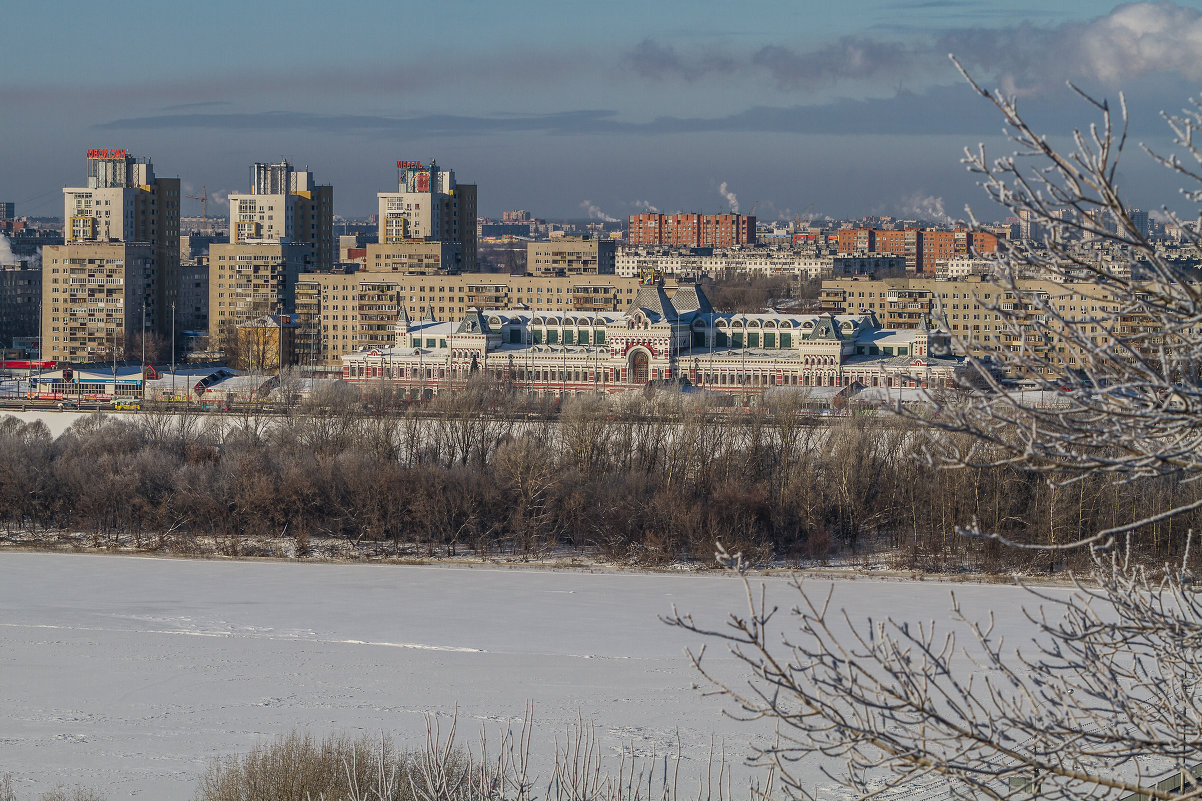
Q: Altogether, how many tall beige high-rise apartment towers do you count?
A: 3